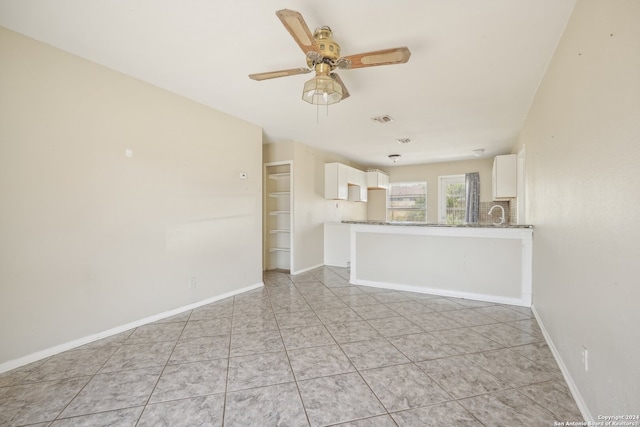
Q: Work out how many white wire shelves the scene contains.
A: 5